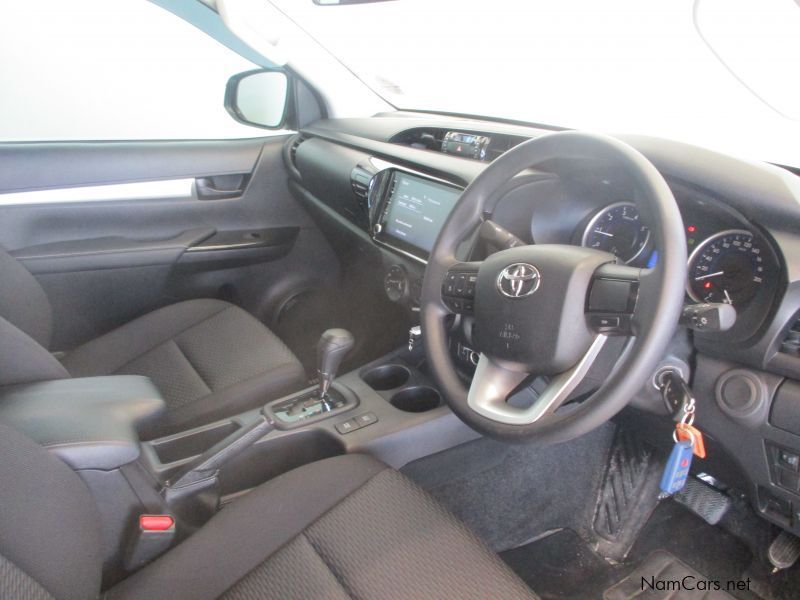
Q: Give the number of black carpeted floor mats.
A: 1